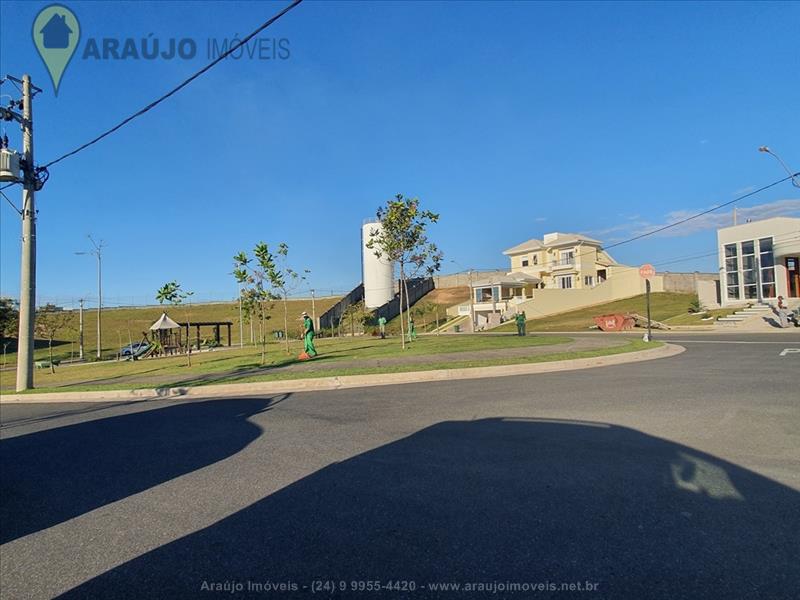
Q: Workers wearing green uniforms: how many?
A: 4